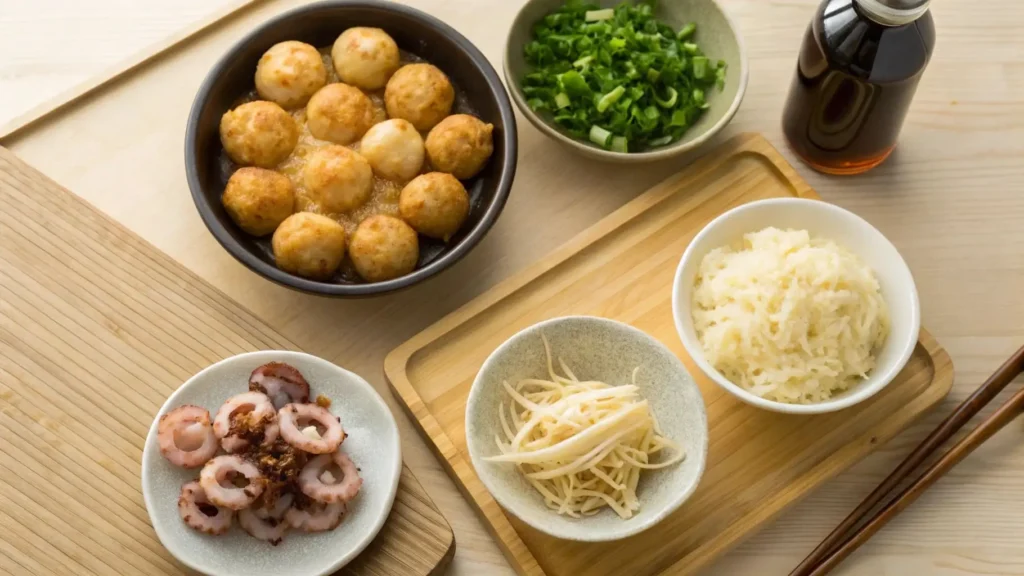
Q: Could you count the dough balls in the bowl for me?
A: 12